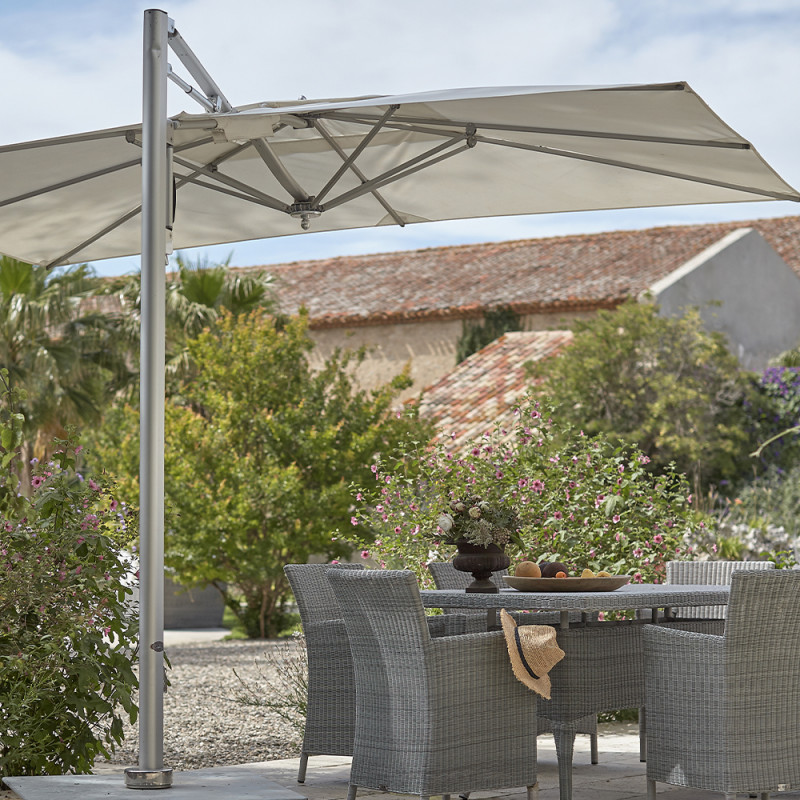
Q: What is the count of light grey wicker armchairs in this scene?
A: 5